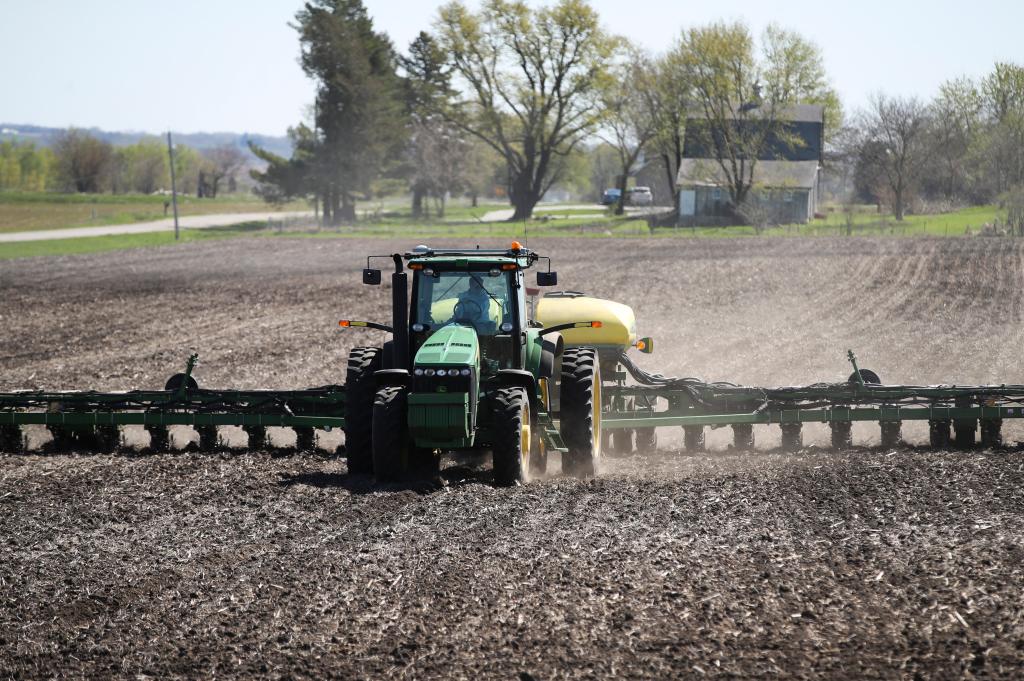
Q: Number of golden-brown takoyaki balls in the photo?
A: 0